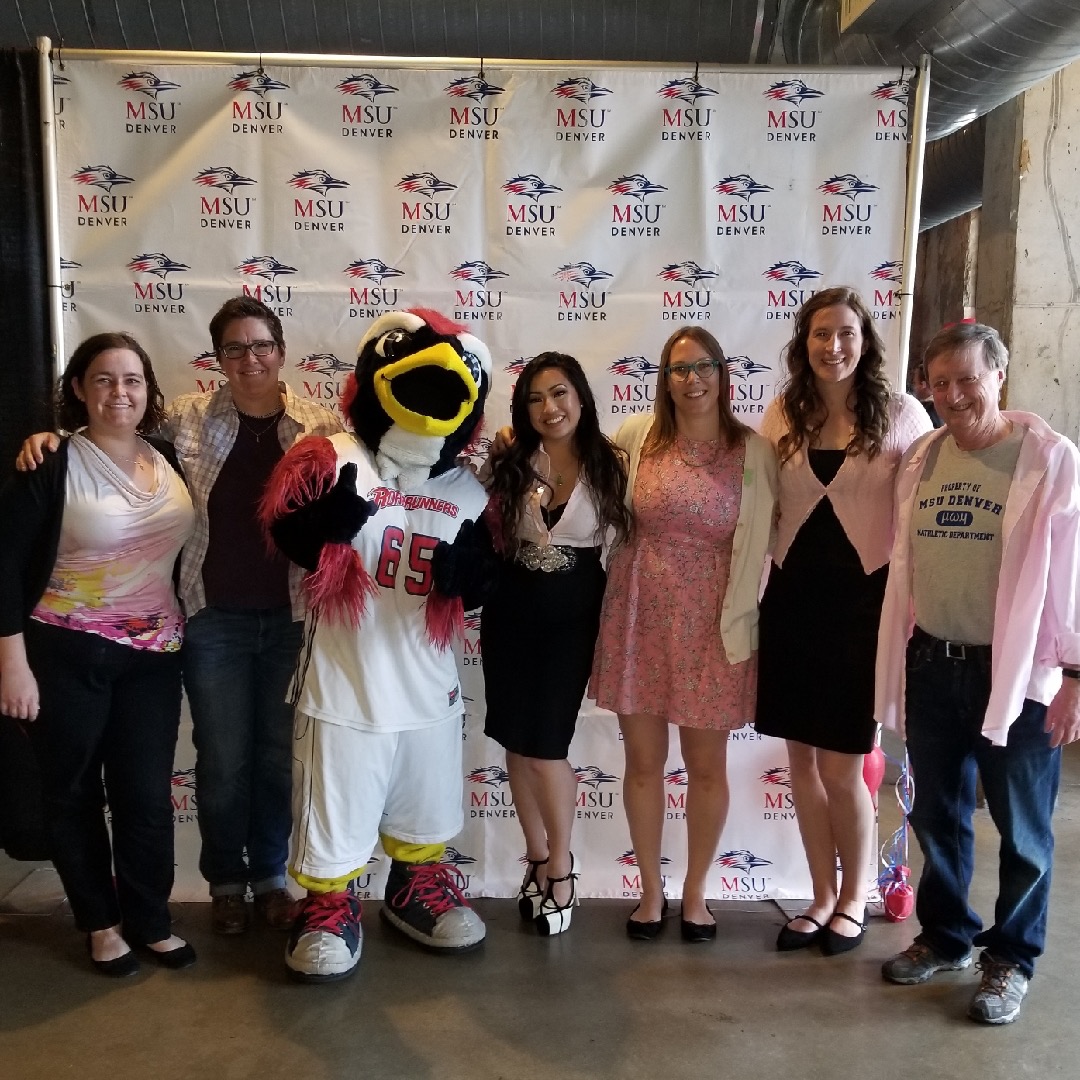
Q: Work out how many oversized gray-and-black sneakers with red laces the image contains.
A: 2